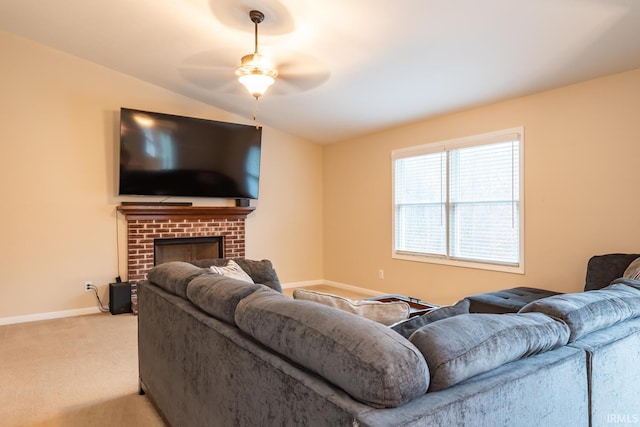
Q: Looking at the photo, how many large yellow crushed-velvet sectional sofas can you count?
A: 0